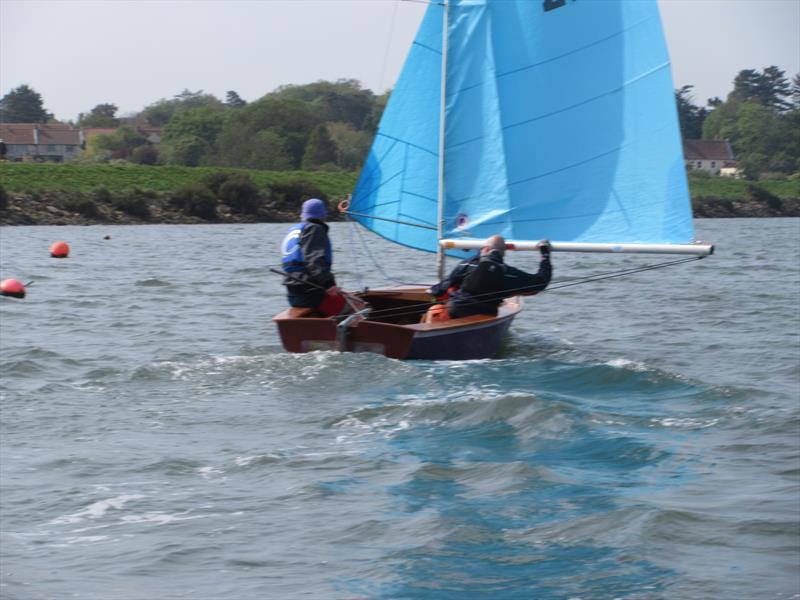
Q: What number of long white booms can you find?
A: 1